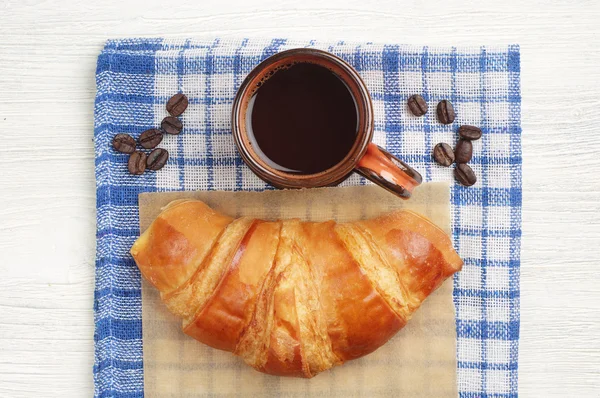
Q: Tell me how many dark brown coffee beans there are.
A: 12